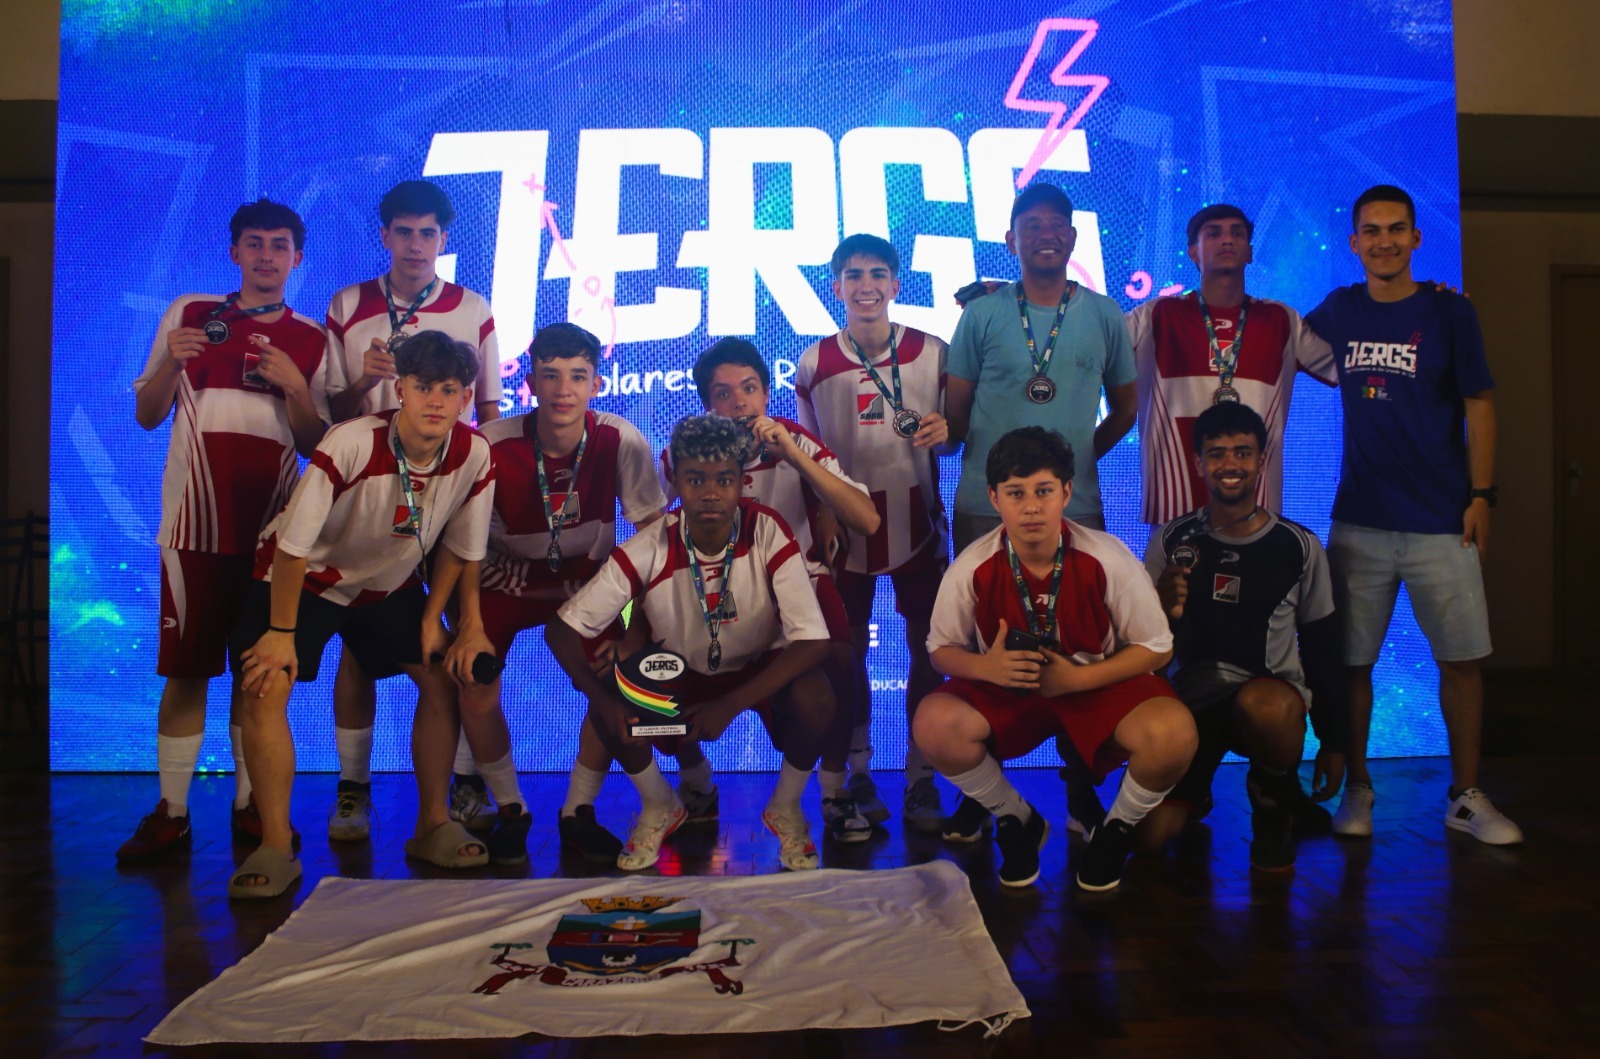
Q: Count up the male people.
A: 12